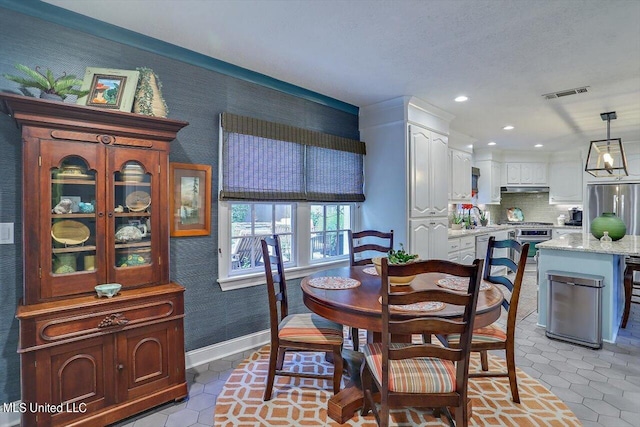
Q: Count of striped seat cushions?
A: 3